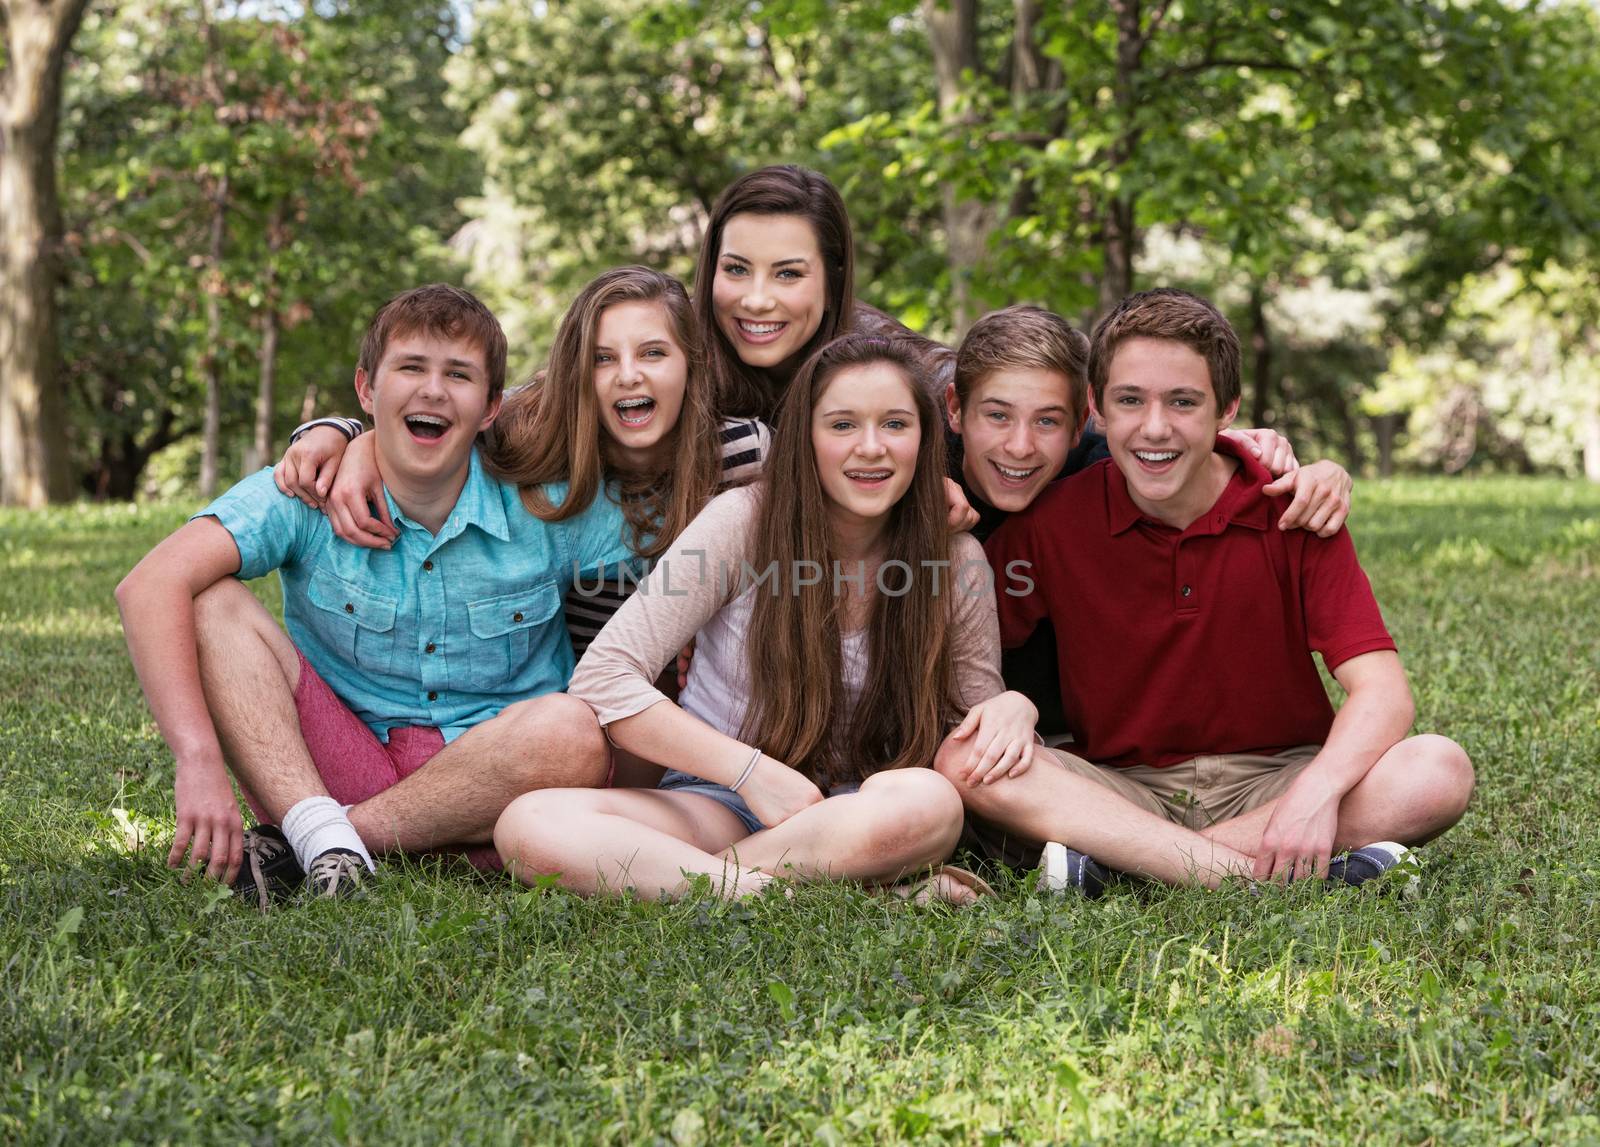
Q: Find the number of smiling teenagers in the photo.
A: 6